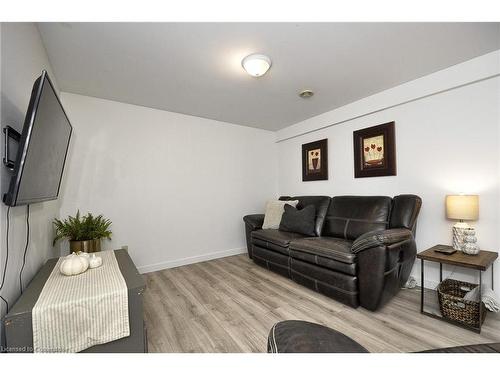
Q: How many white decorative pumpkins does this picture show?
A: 3